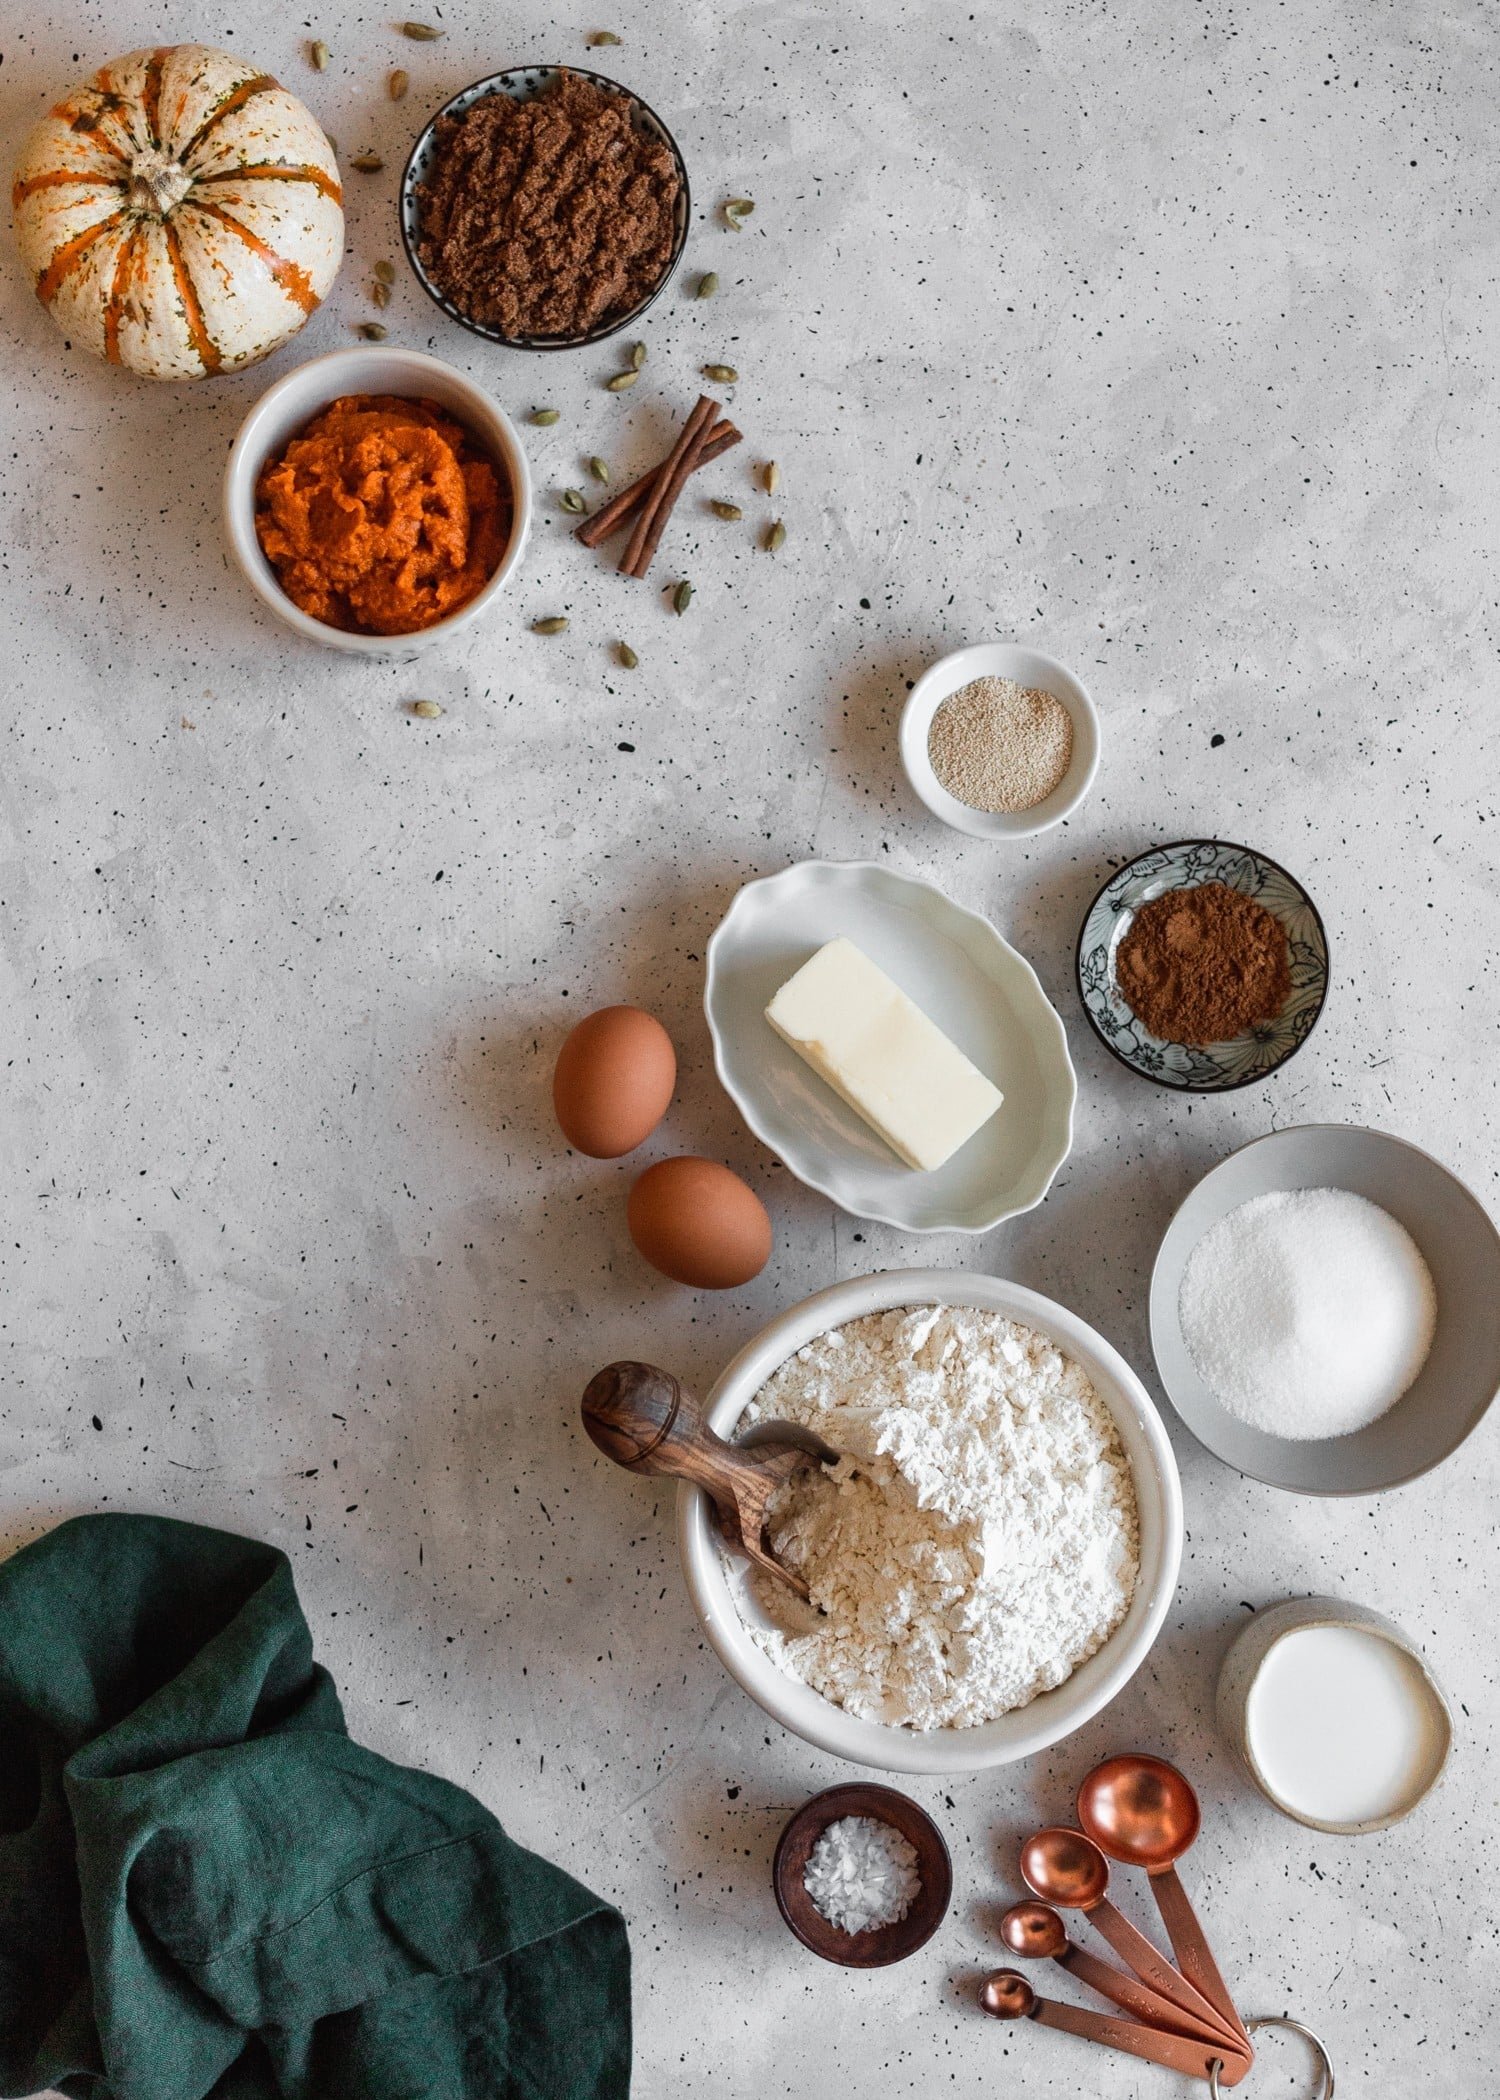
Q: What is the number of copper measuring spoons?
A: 4